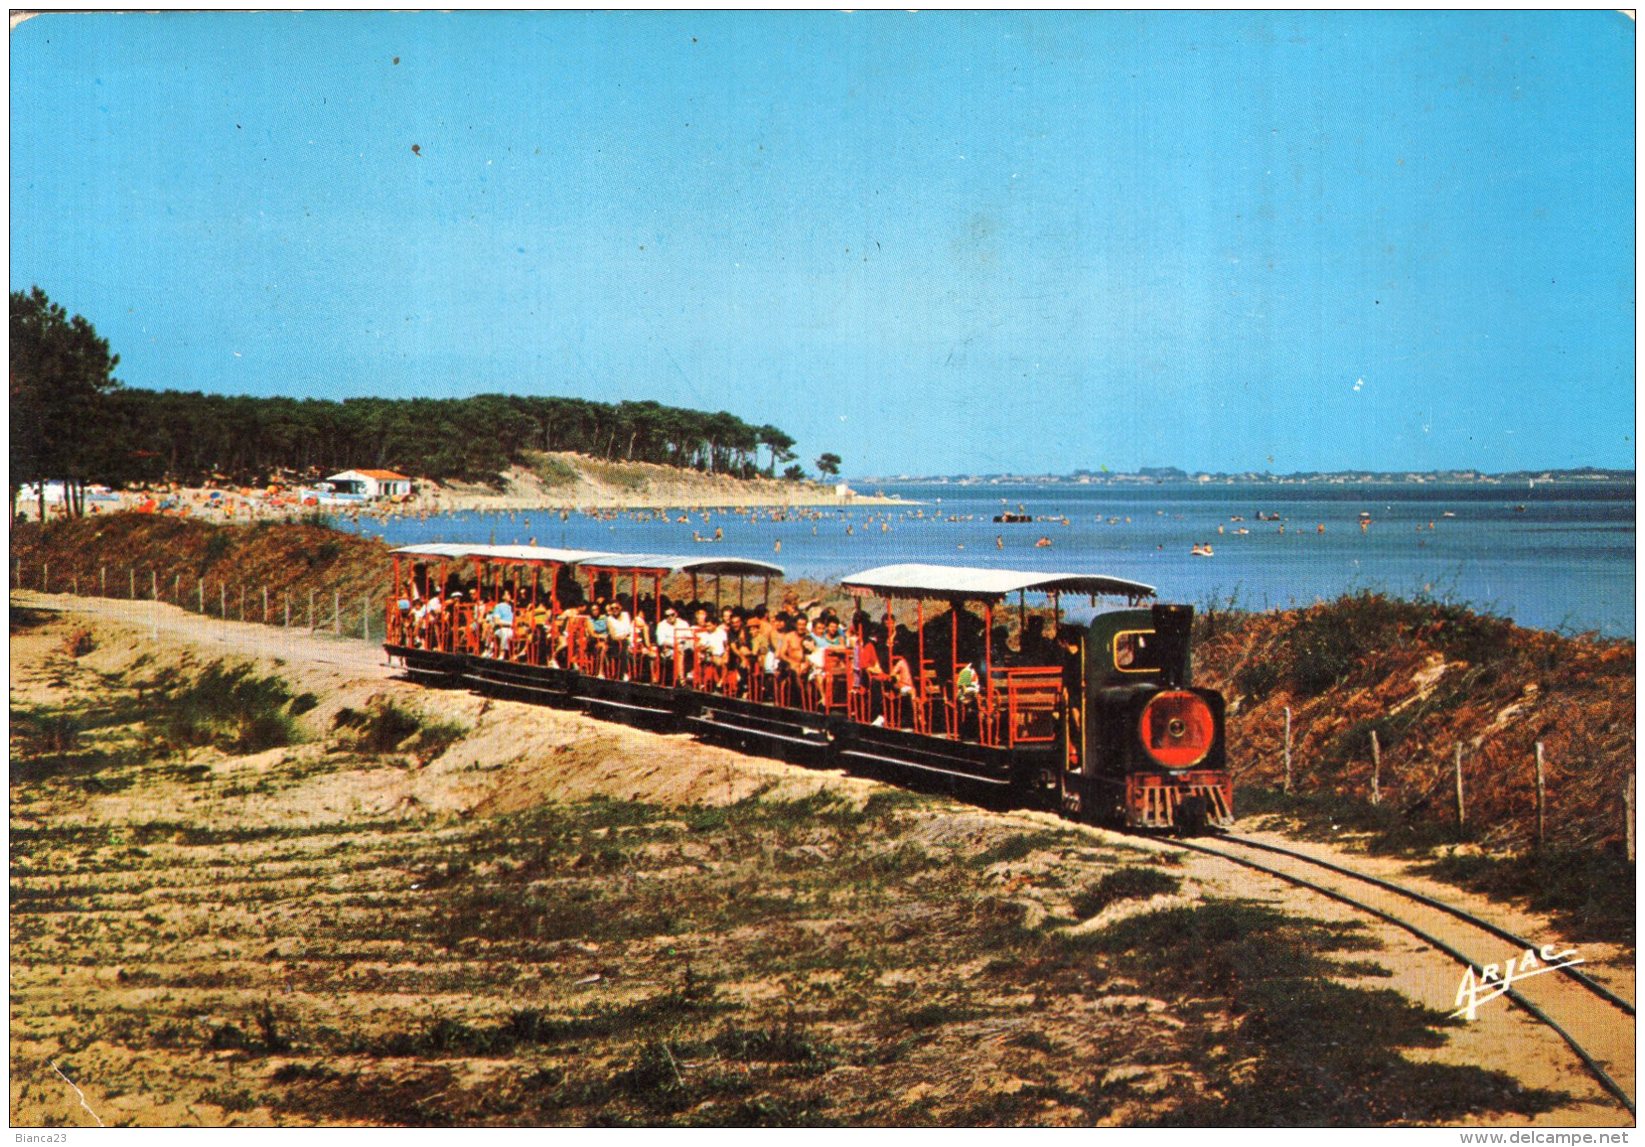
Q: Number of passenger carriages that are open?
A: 1